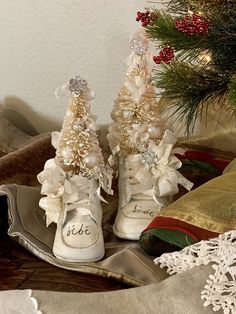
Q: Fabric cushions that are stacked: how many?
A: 0